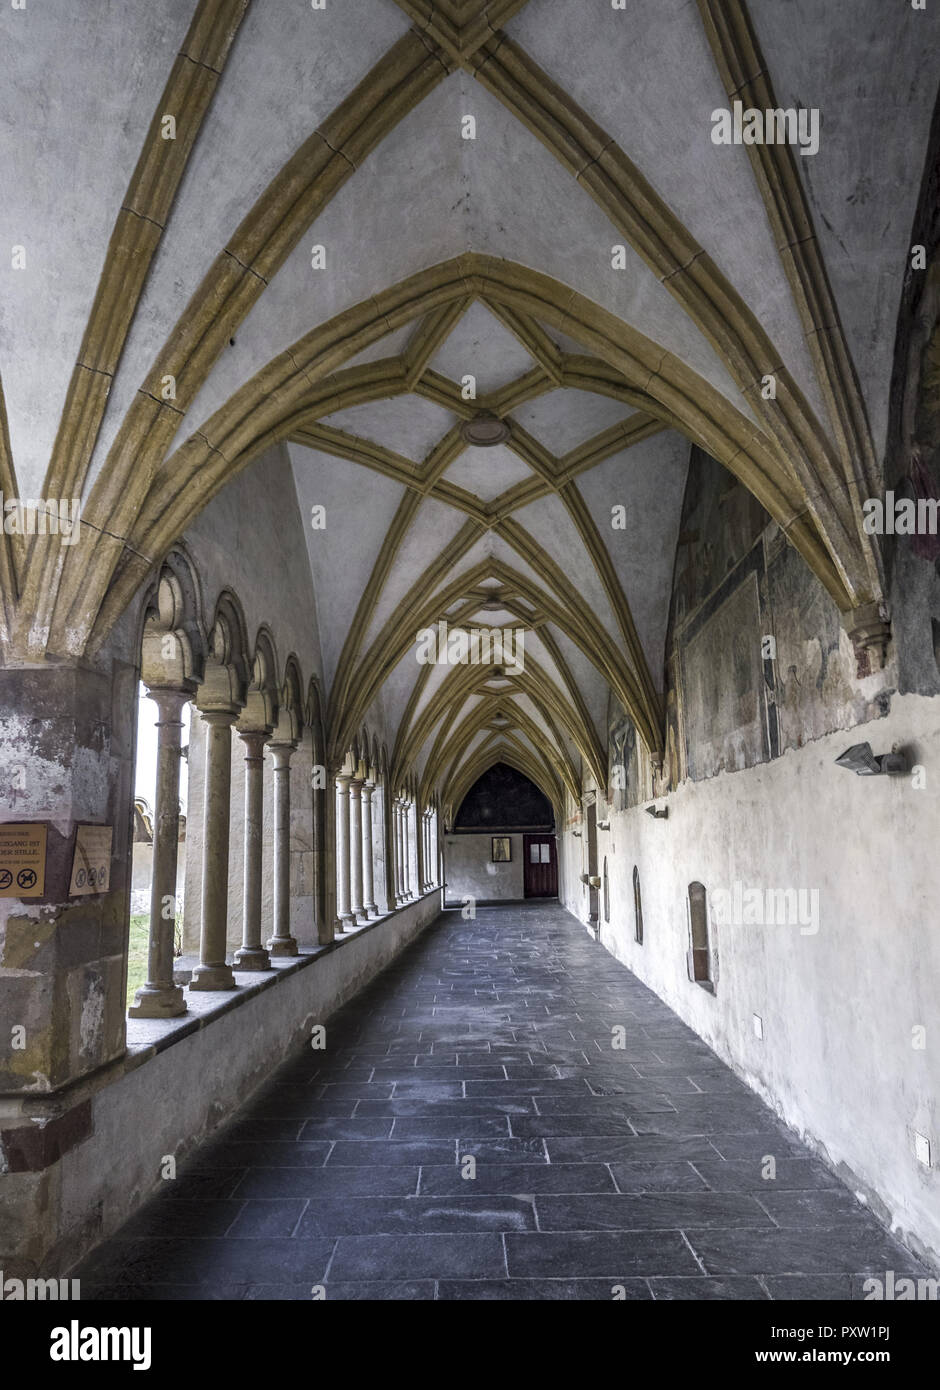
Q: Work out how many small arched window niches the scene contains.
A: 3